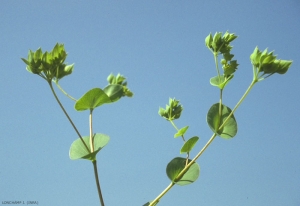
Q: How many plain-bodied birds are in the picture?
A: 0